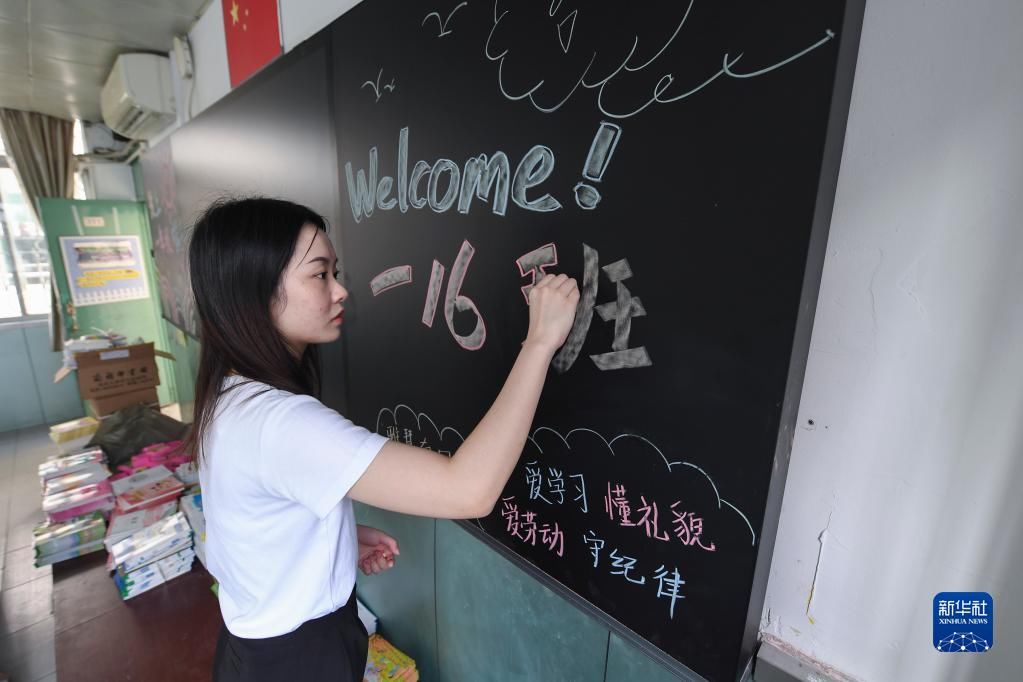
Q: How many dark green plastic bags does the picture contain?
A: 1